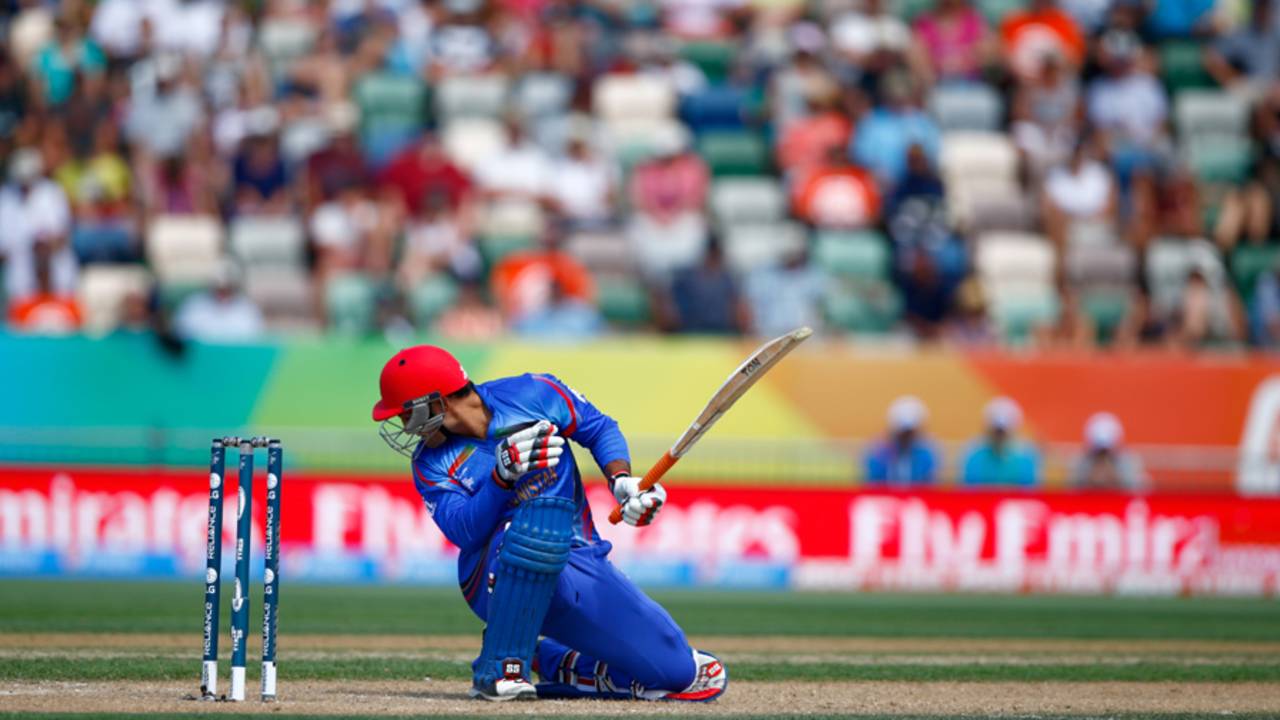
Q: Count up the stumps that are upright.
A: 3